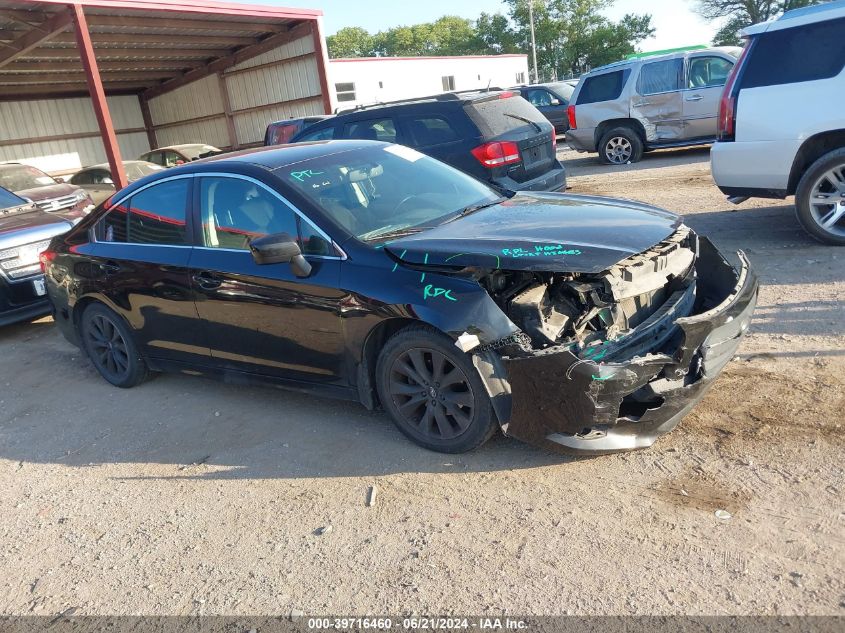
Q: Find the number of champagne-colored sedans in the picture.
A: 1